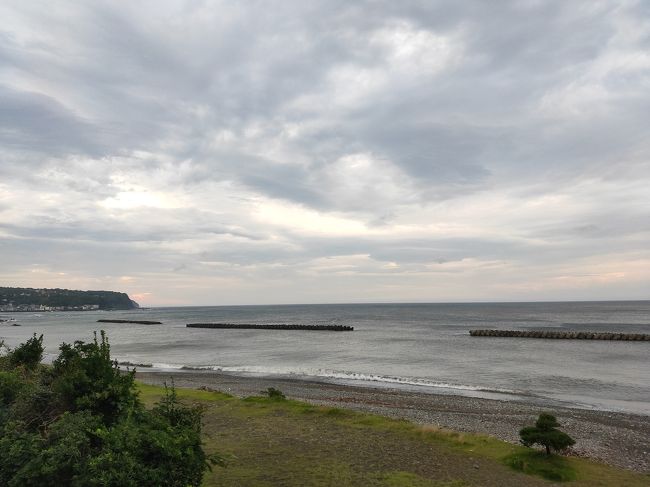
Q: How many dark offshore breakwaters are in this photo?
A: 3